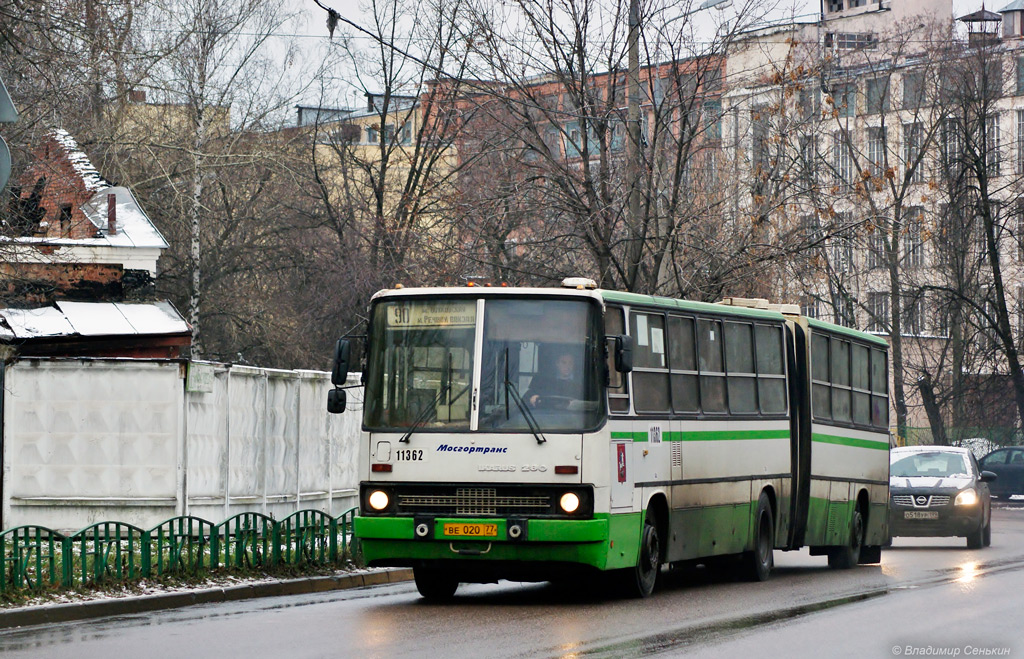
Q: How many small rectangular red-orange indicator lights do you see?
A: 2